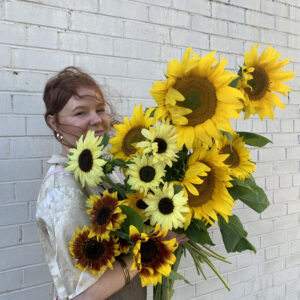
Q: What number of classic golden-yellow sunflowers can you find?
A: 5